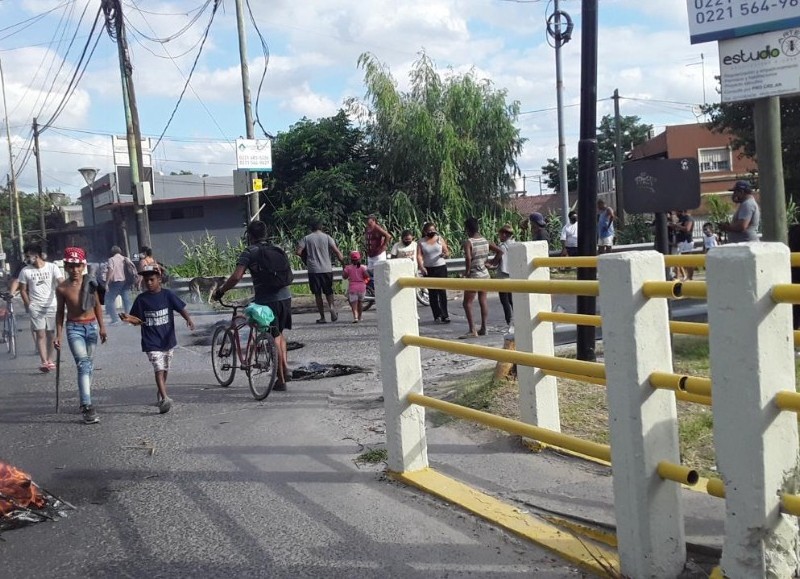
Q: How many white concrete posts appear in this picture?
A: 4